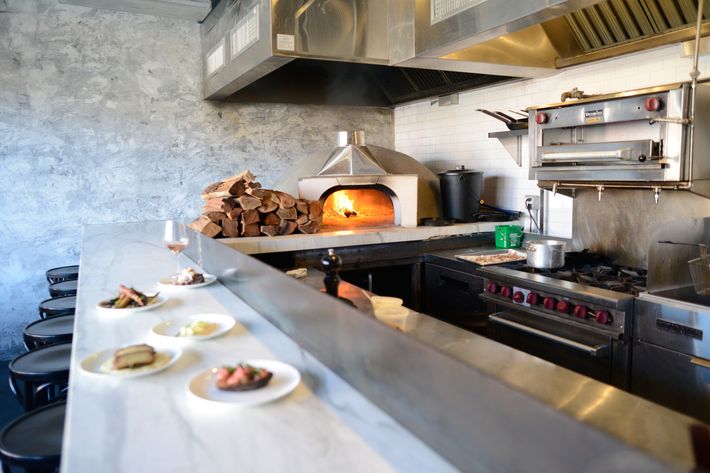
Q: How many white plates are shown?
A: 5